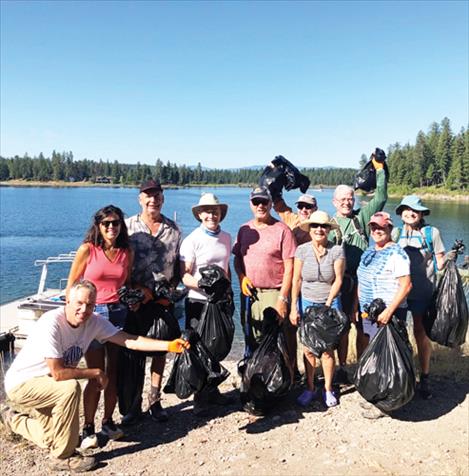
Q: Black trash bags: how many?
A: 10